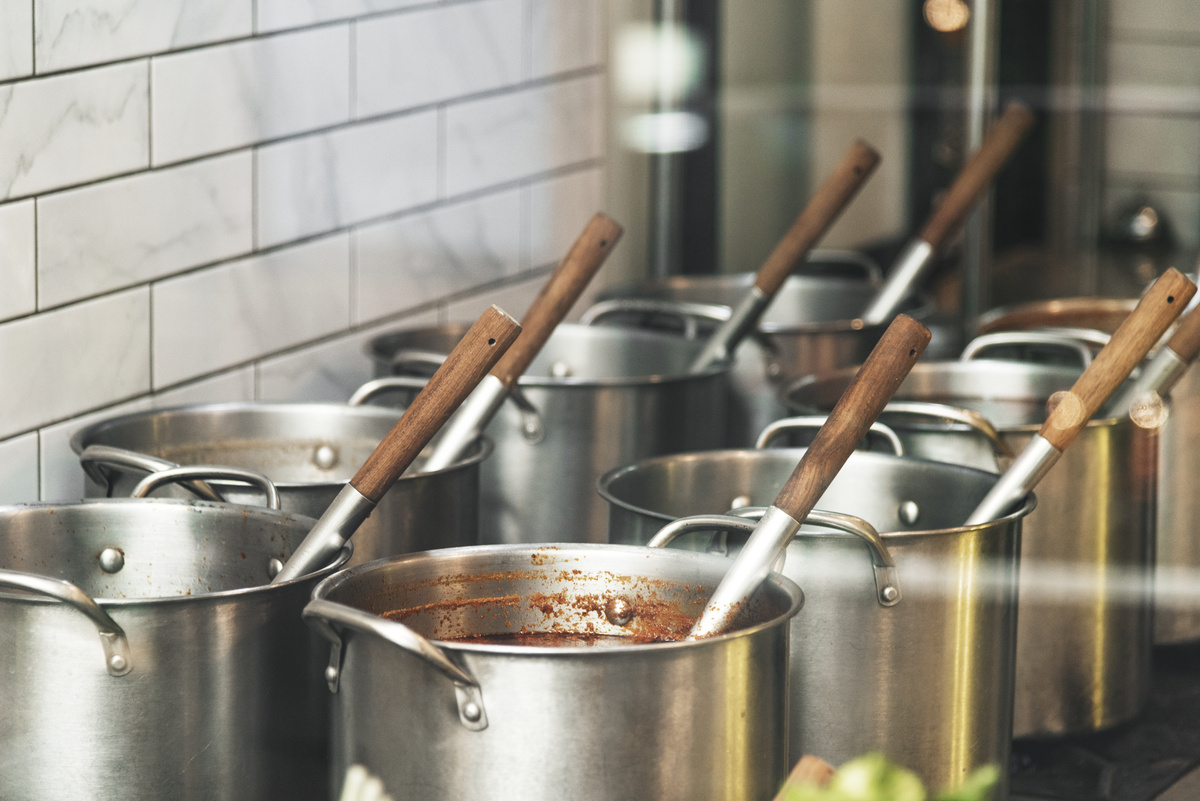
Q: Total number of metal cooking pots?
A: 8